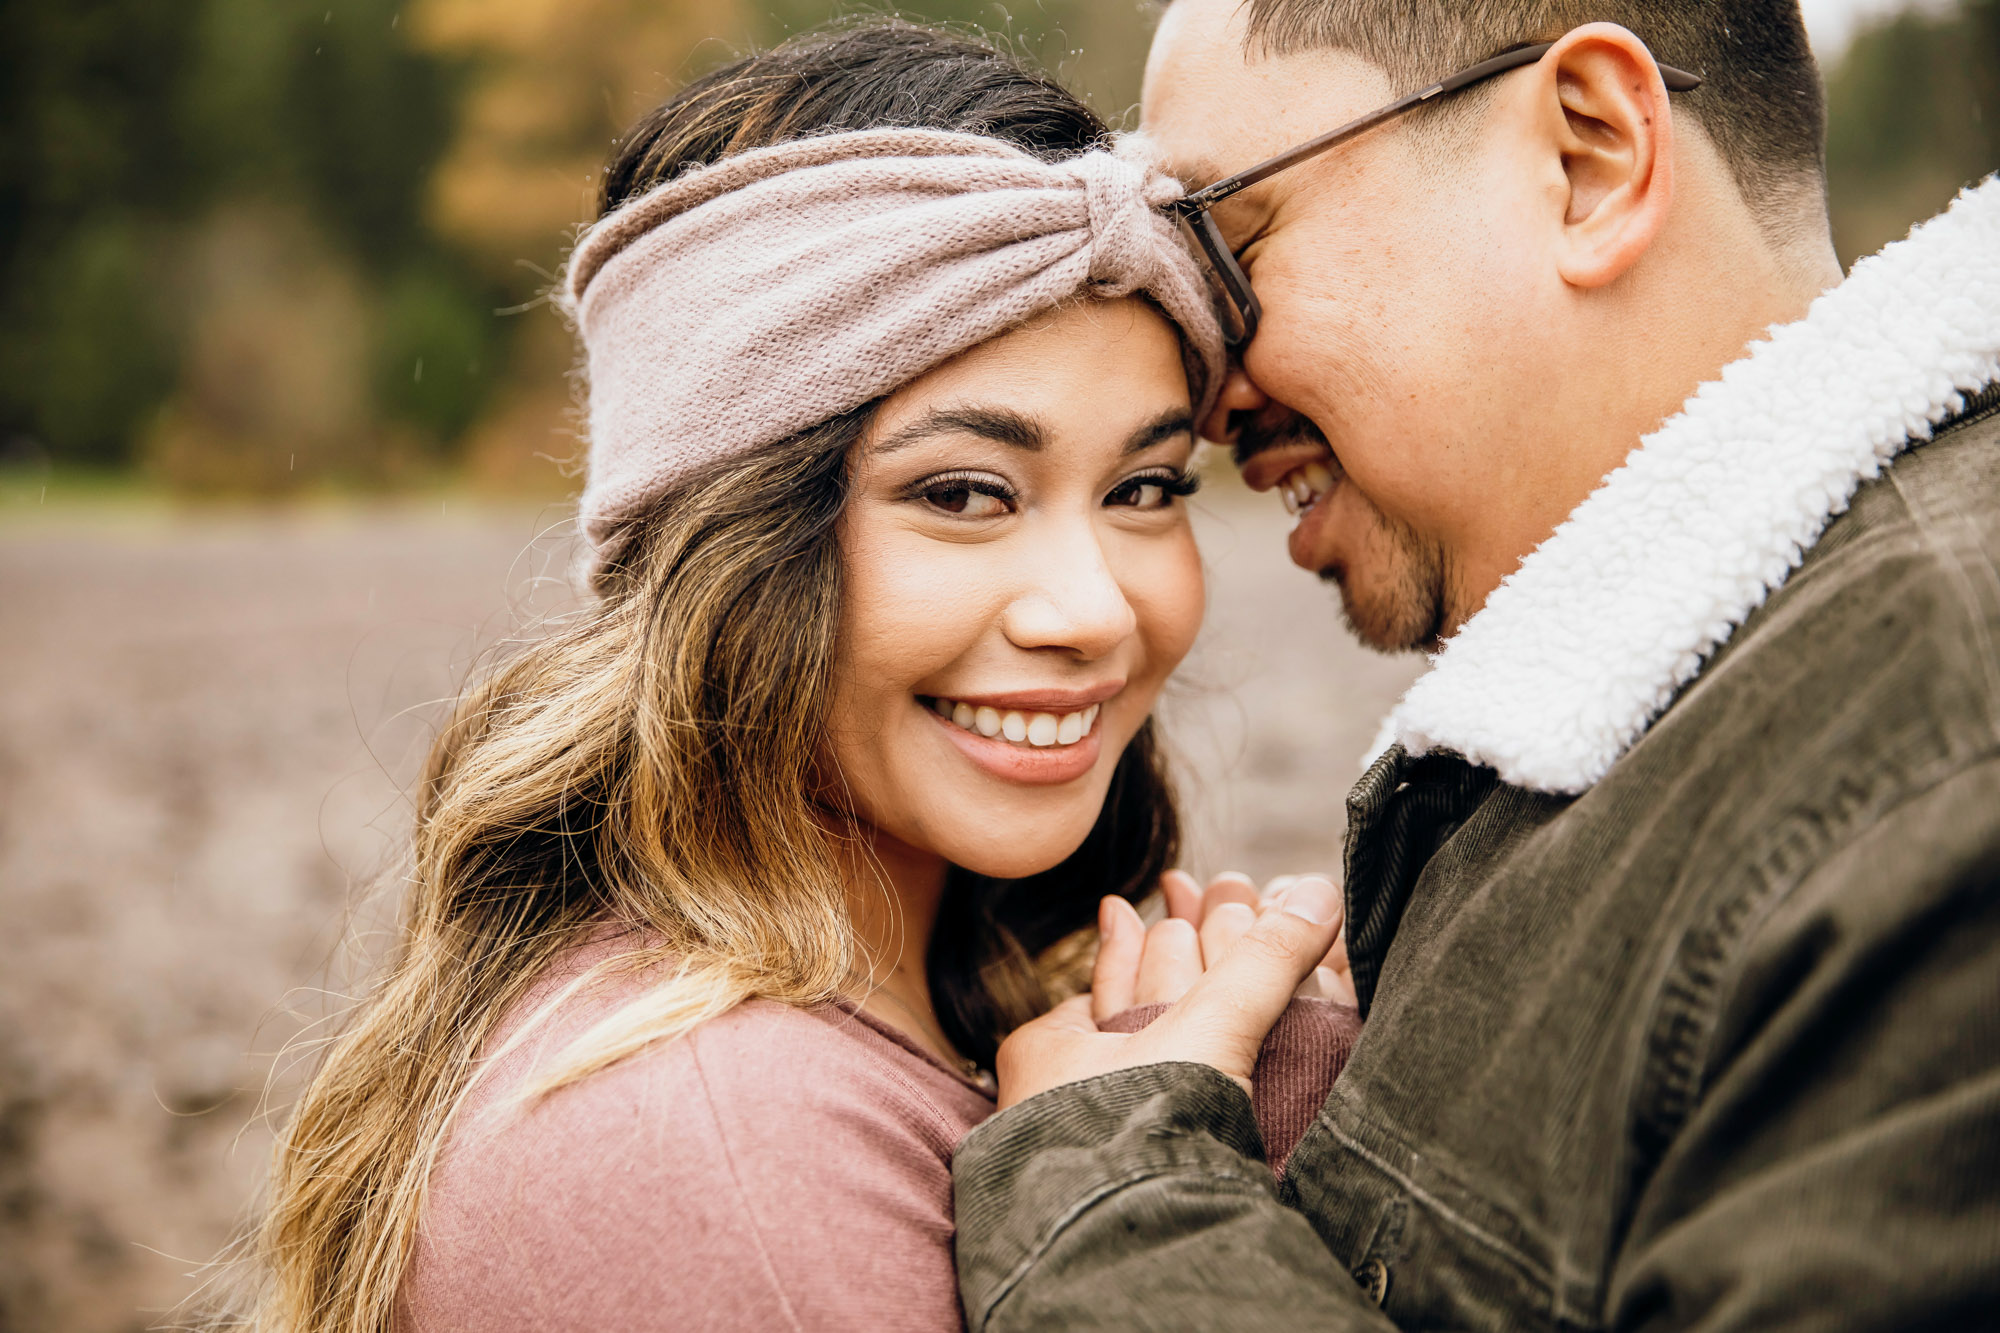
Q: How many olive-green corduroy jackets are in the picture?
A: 1